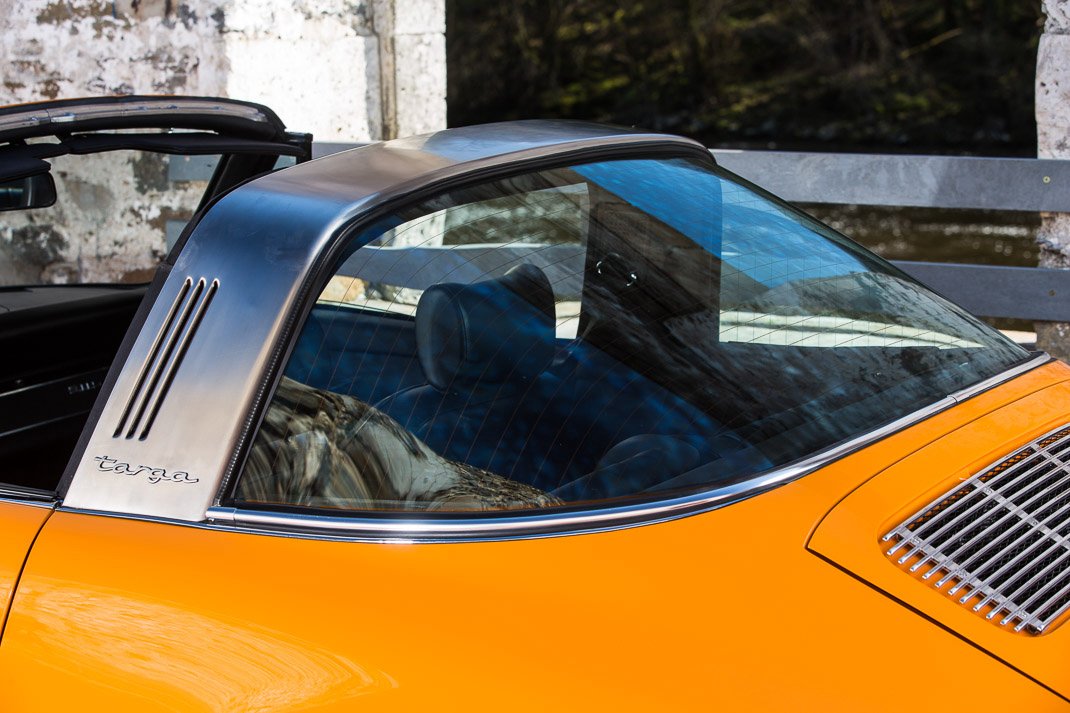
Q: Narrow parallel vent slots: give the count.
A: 3